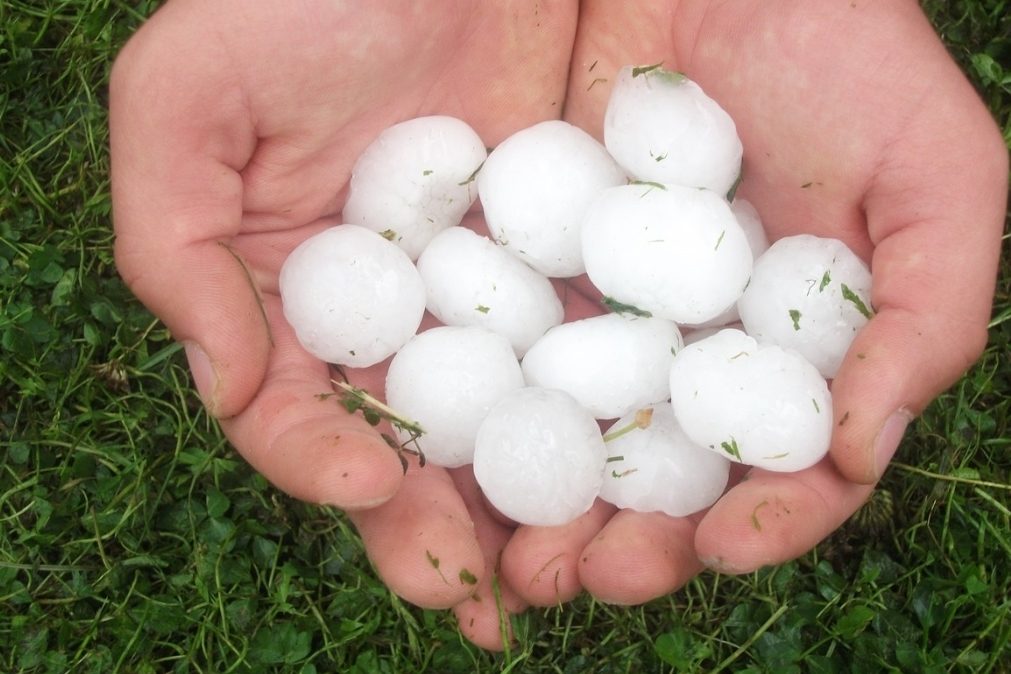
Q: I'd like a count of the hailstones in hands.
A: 13